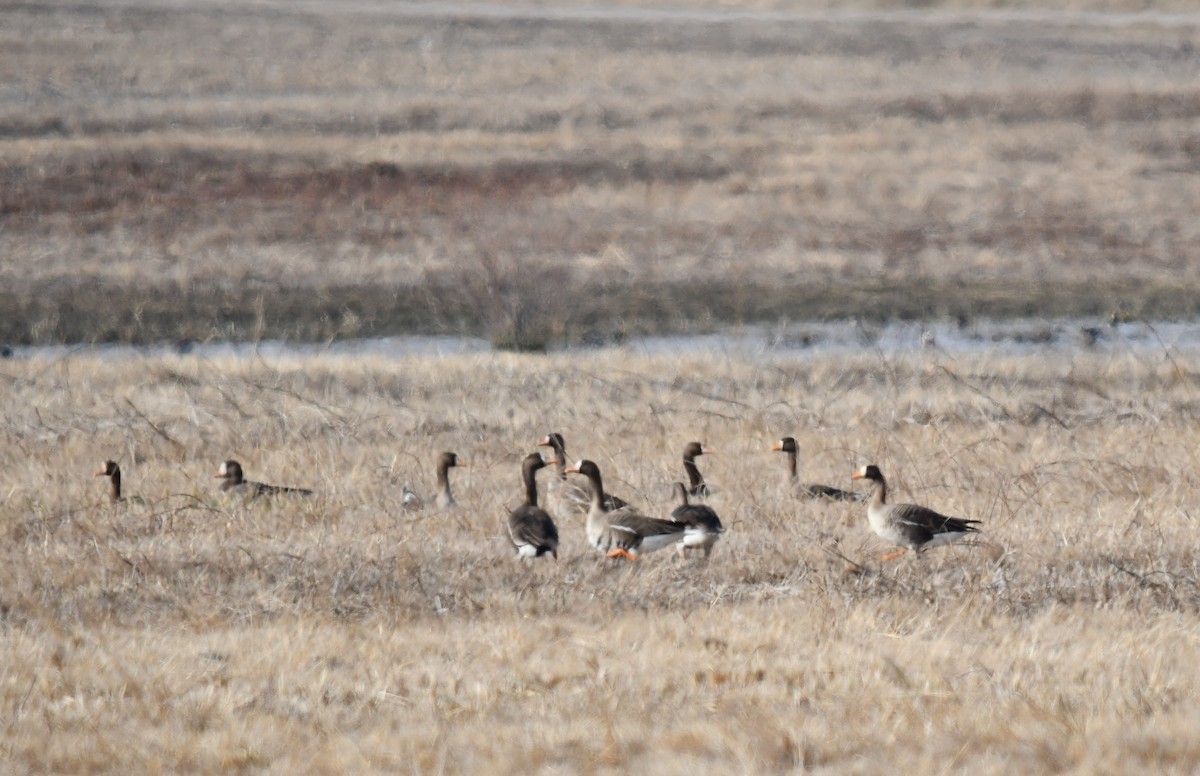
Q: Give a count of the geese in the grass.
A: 10